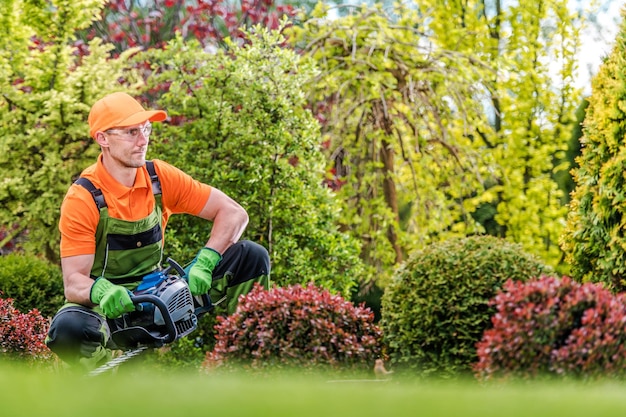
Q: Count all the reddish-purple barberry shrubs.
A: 3